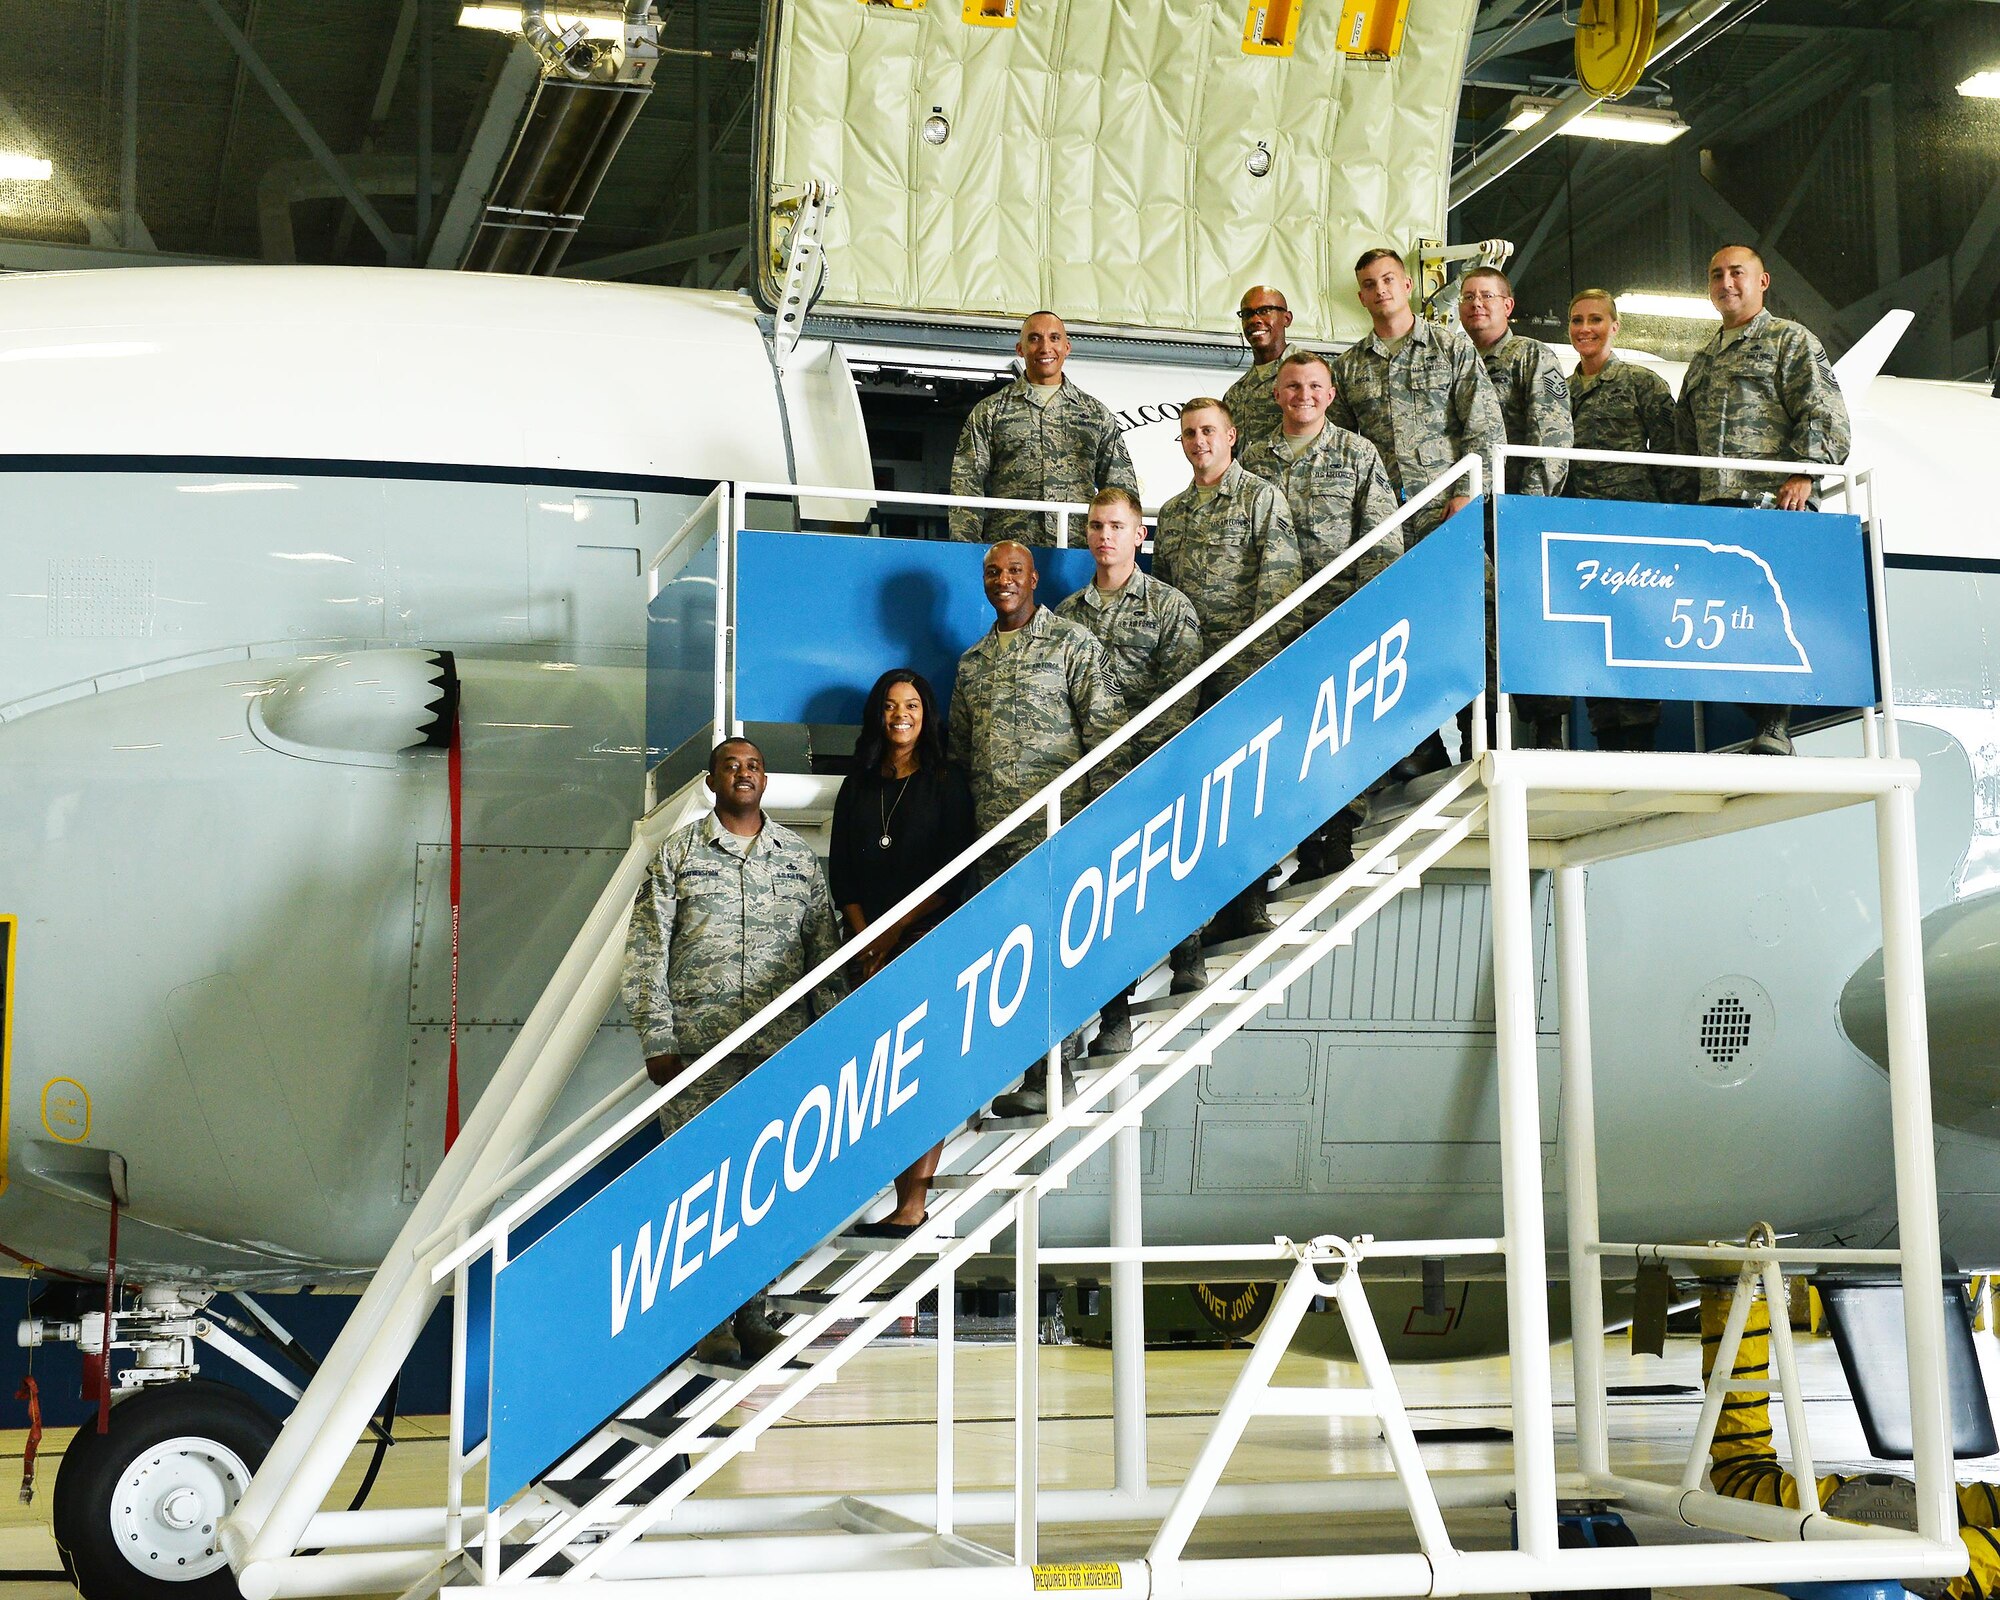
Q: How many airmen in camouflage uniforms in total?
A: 11